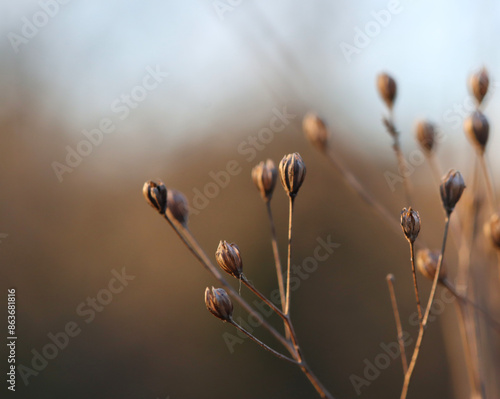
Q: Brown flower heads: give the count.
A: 15